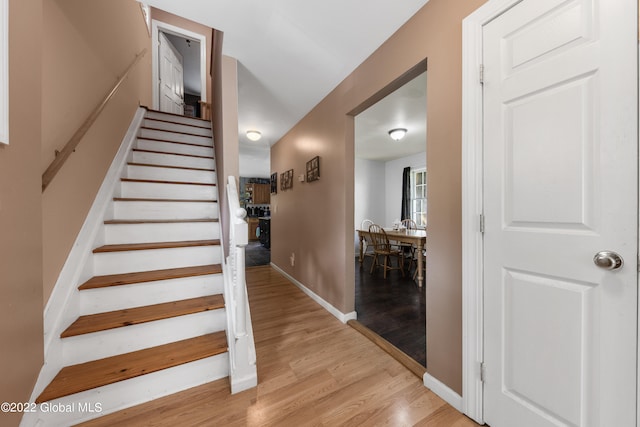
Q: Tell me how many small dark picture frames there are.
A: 3